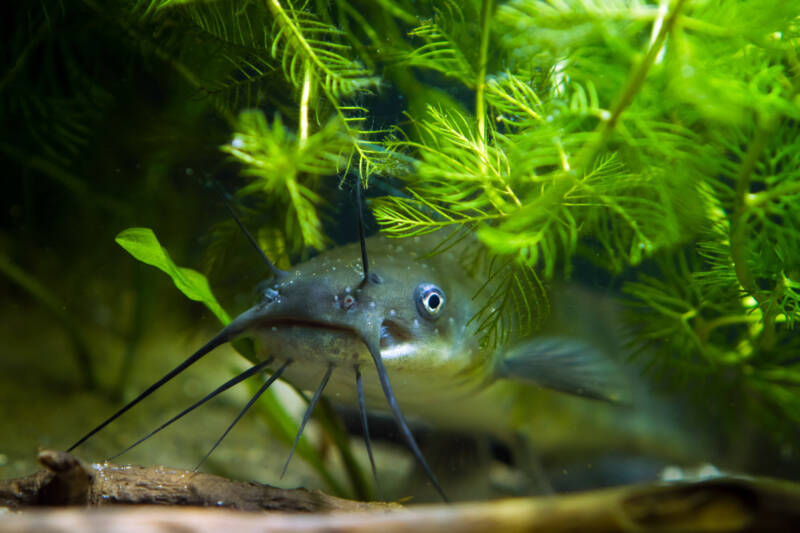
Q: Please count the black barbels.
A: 8